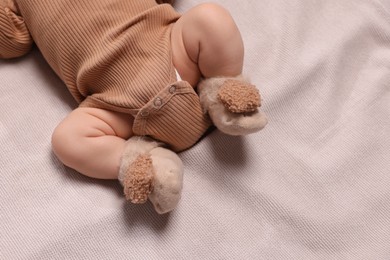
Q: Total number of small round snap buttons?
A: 3